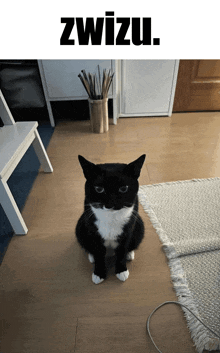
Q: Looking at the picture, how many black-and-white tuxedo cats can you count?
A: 1